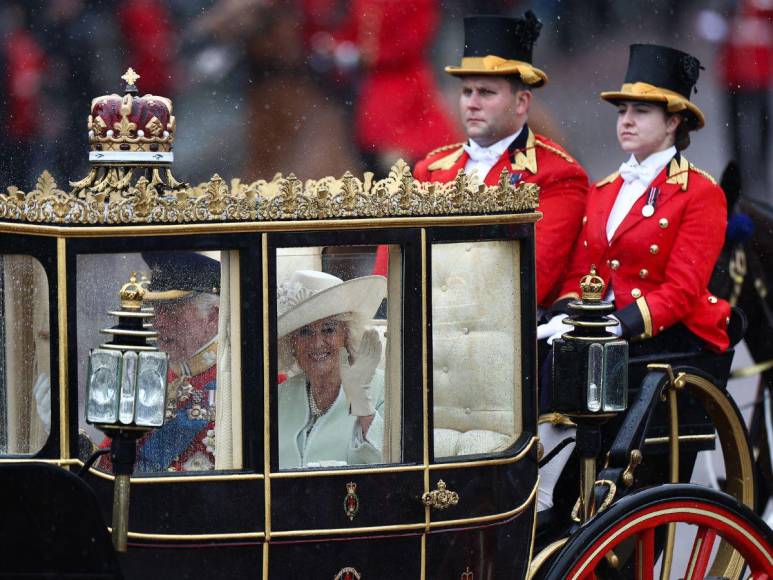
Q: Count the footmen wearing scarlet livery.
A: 2